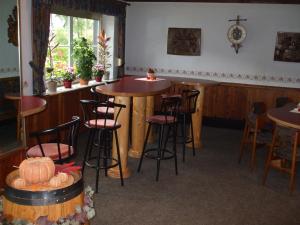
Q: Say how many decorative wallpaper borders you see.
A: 1